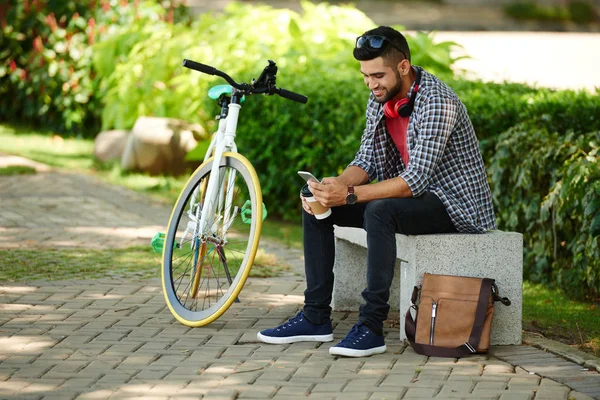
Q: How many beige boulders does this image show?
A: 2